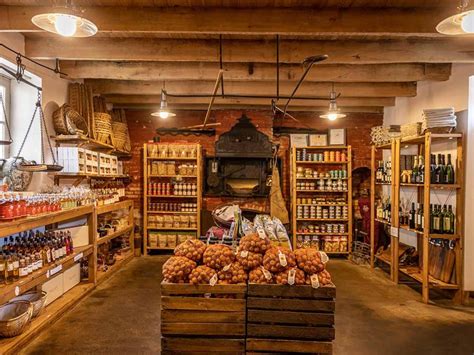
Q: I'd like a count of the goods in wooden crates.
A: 12